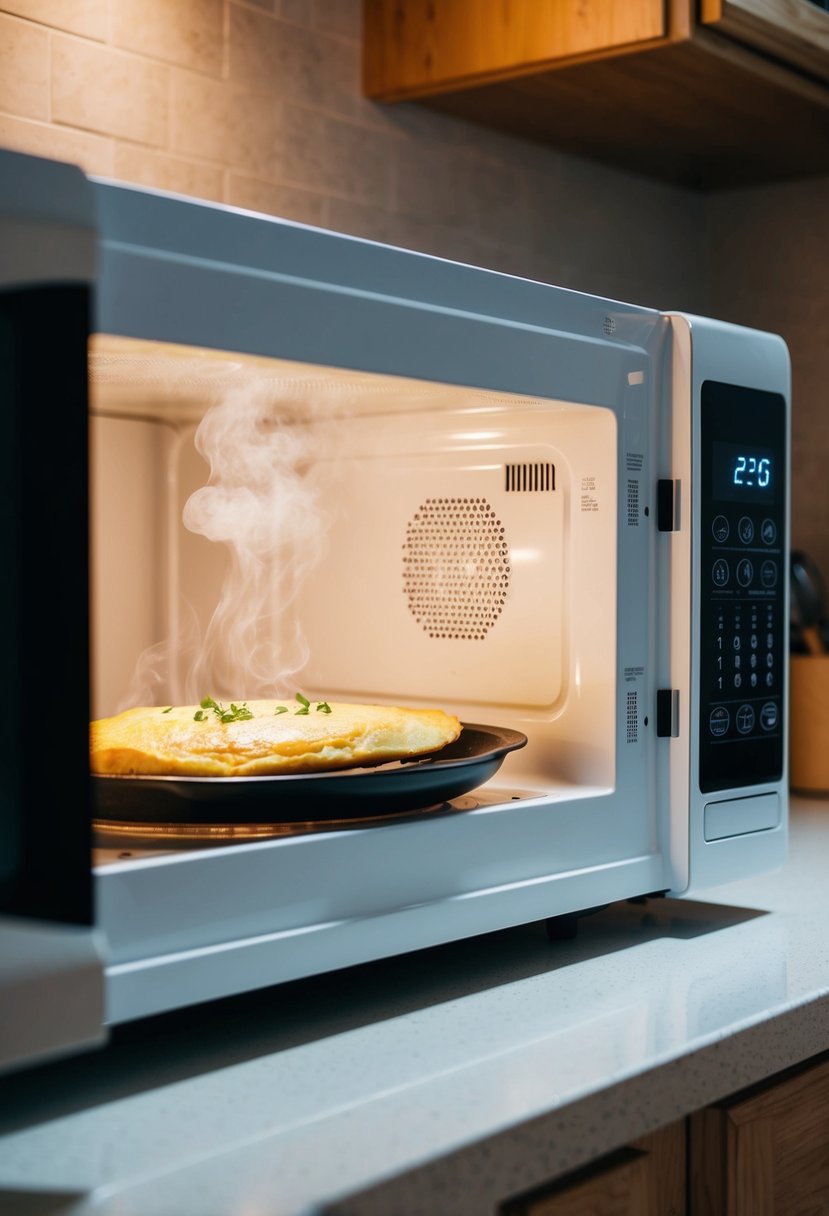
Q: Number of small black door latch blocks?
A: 2